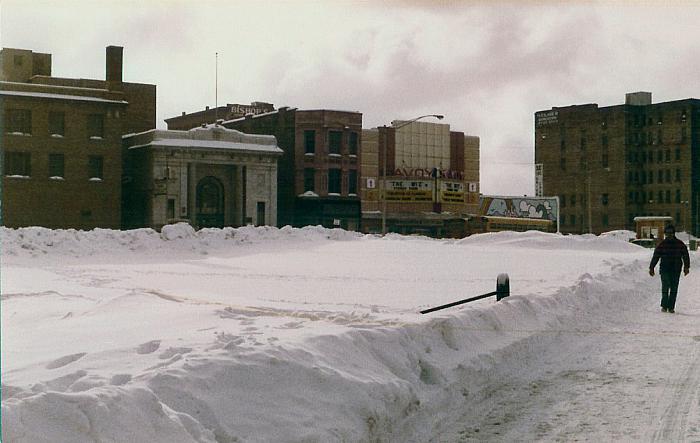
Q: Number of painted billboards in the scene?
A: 1